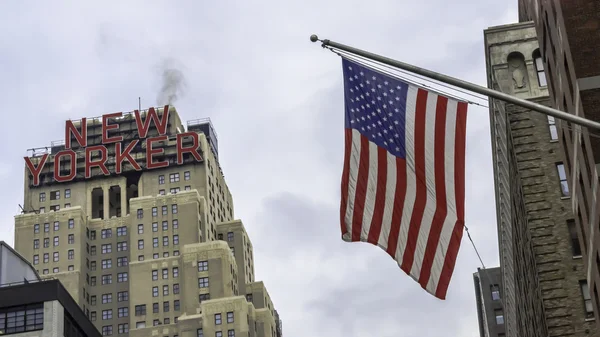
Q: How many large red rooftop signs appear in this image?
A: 1